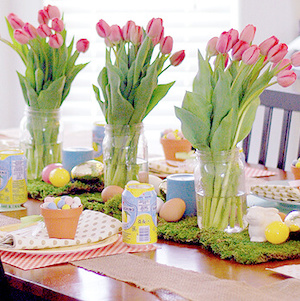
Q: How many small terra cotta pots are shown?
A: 3